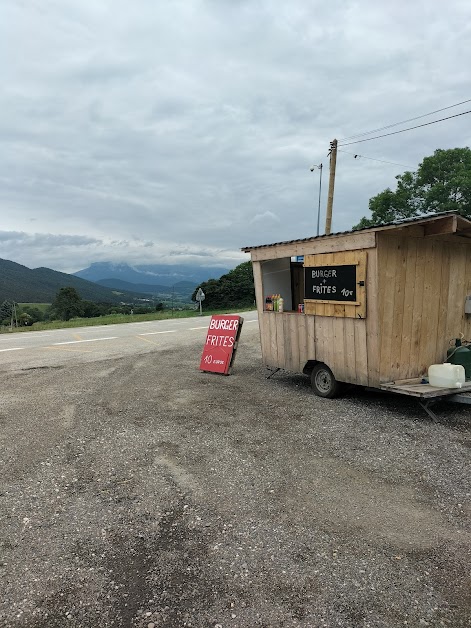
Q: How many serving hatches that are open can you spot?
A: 1